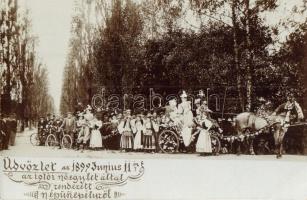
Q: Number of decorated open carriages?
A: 1